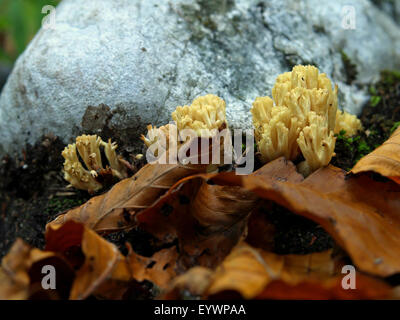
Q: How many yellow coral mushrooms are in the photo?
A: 3